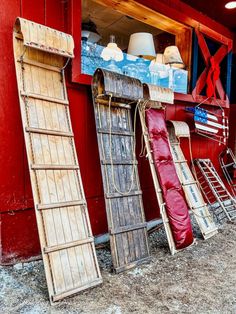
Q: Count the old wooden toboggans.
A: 4